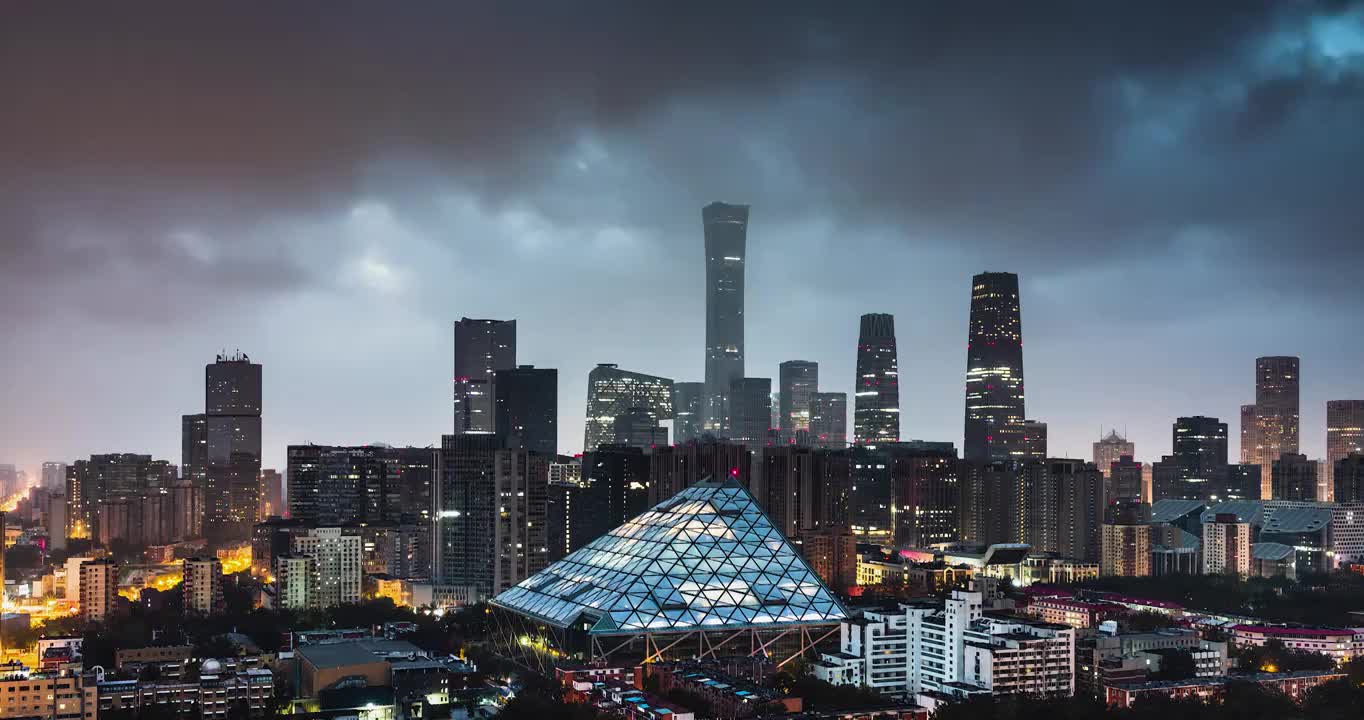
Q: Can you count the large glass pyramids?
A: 1